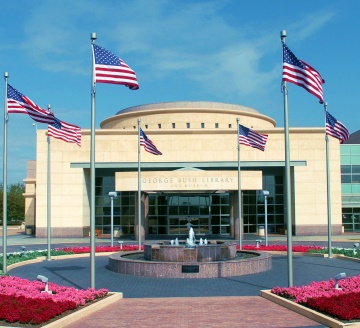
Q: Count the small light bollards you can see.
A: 6